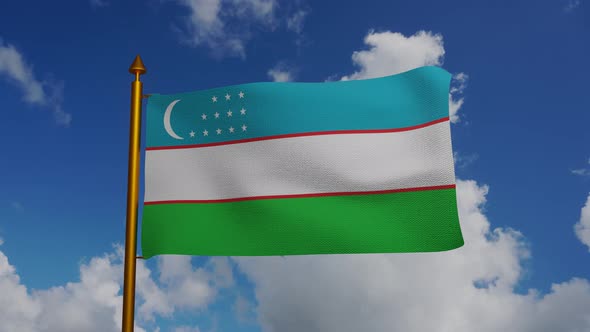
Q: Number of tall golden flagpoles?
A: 1